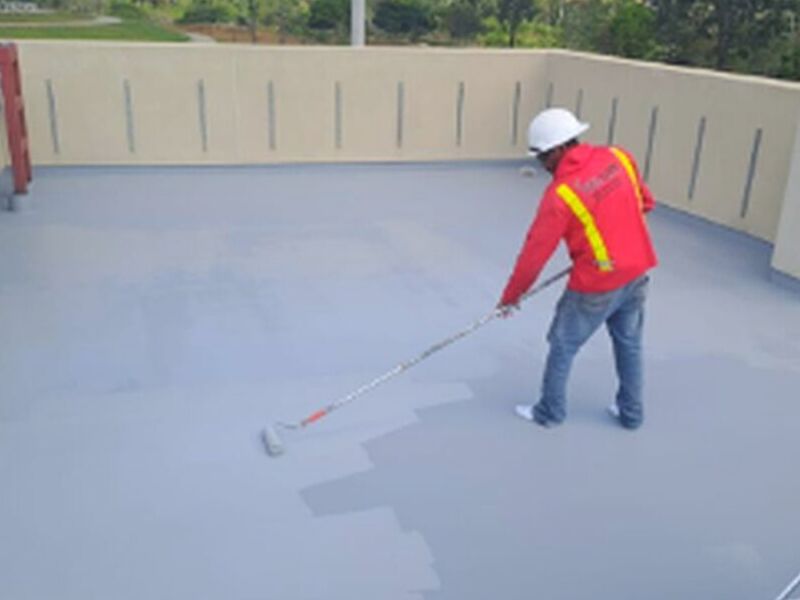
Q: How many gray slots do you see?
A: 14